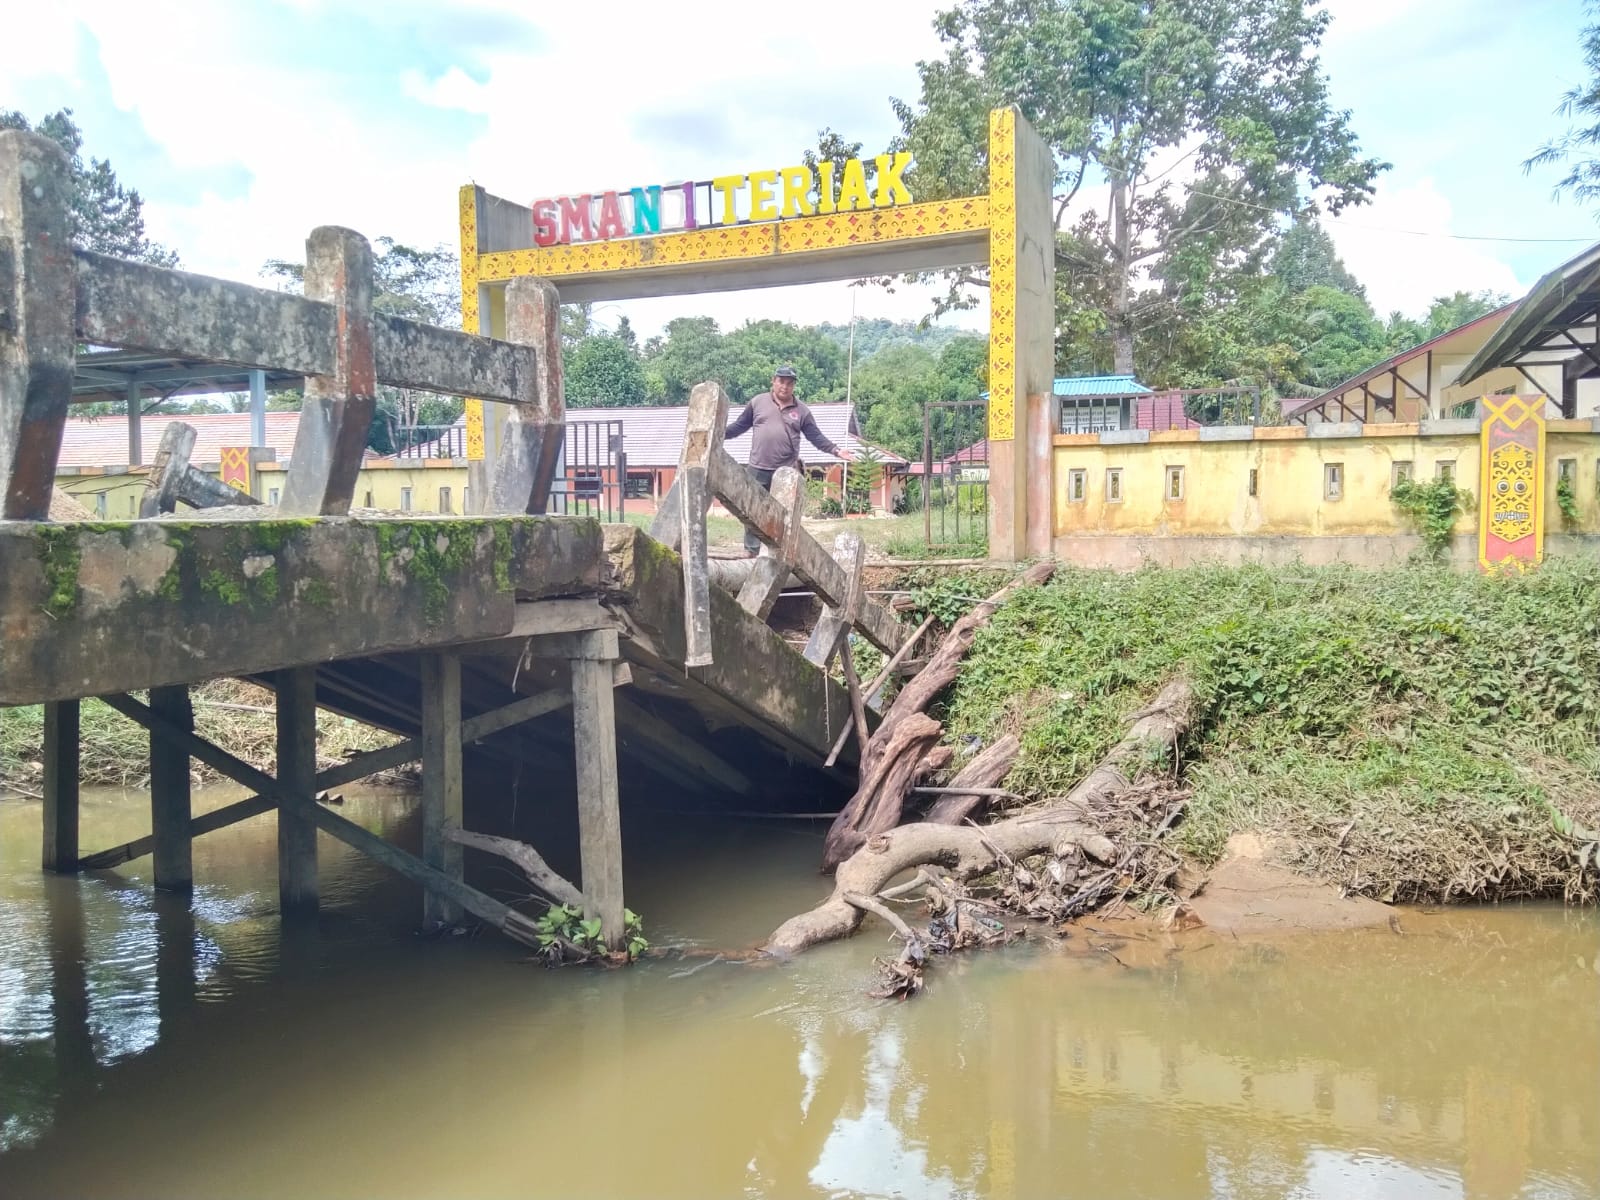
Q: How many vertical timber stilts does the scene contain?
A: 5